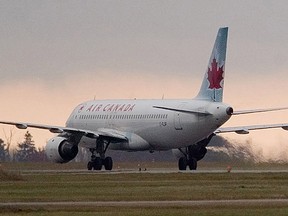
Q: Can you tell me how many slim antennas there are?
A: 2